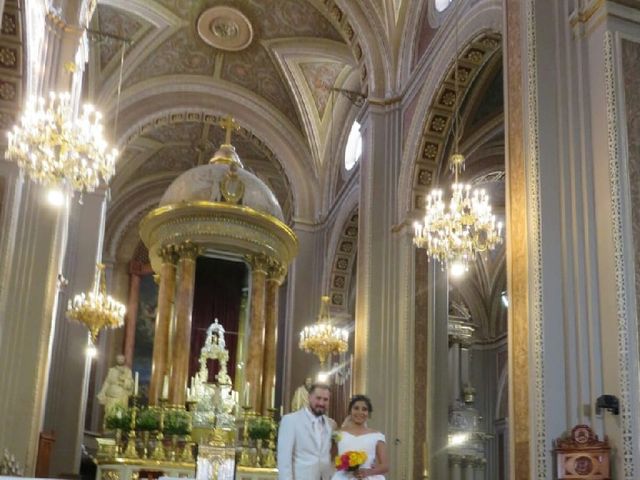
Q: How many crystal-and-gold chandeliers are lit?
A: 4